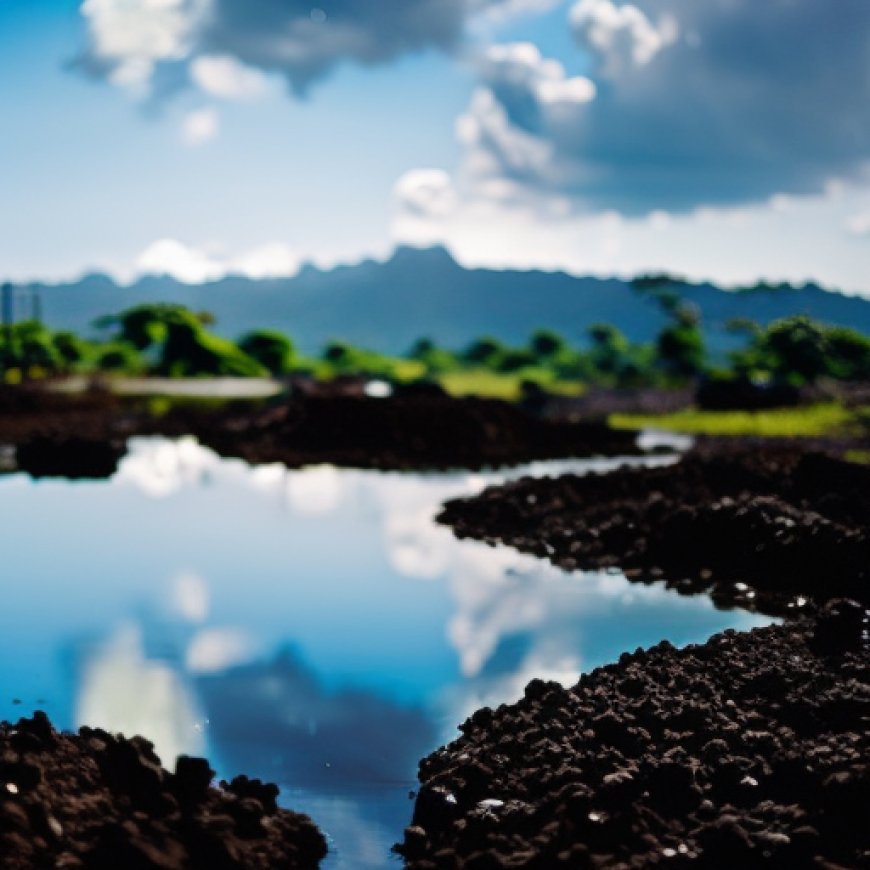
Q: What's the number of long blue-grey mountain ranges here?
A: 1